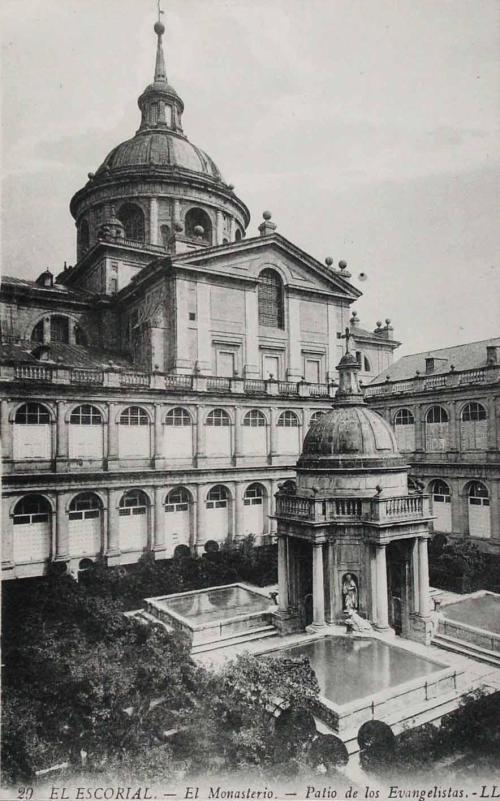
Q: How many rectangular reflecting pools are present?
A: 3